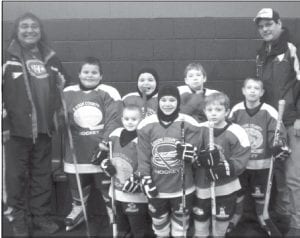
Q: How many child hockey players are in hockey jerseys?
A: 7